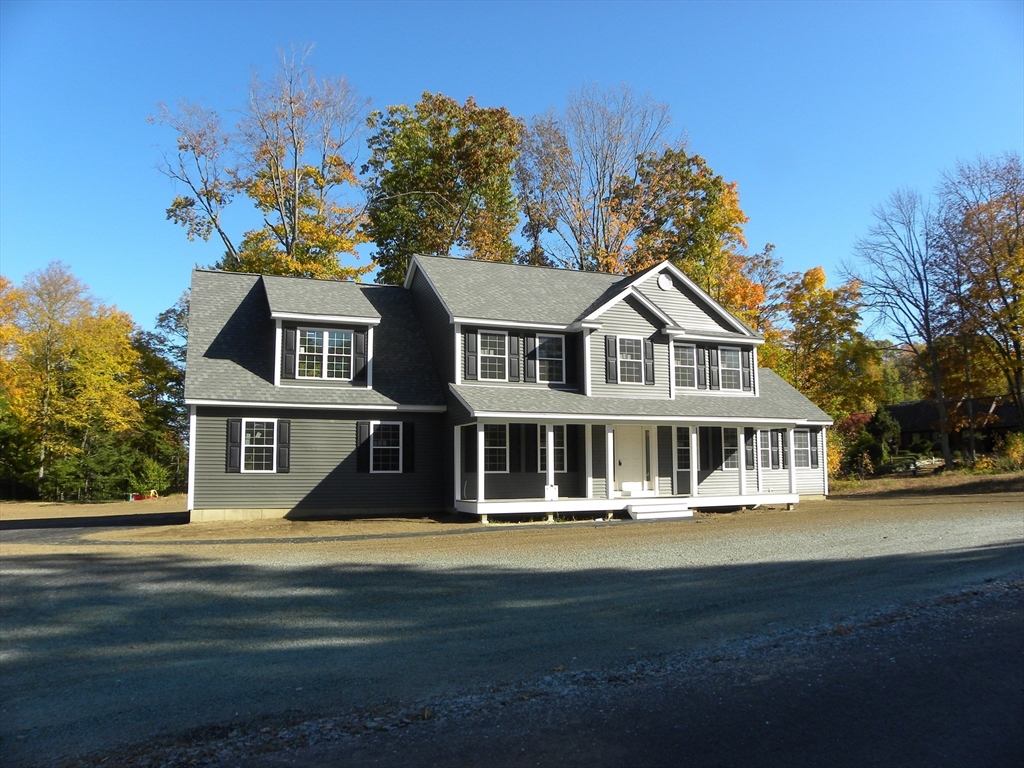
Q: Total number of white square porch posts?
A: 6